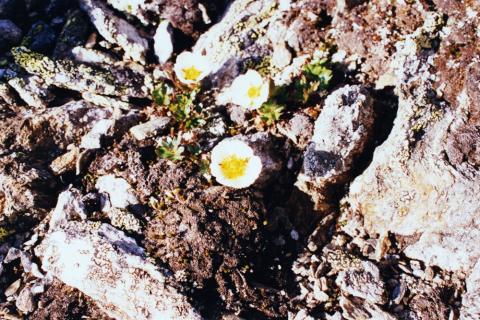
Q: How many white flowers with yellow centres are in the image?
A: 3